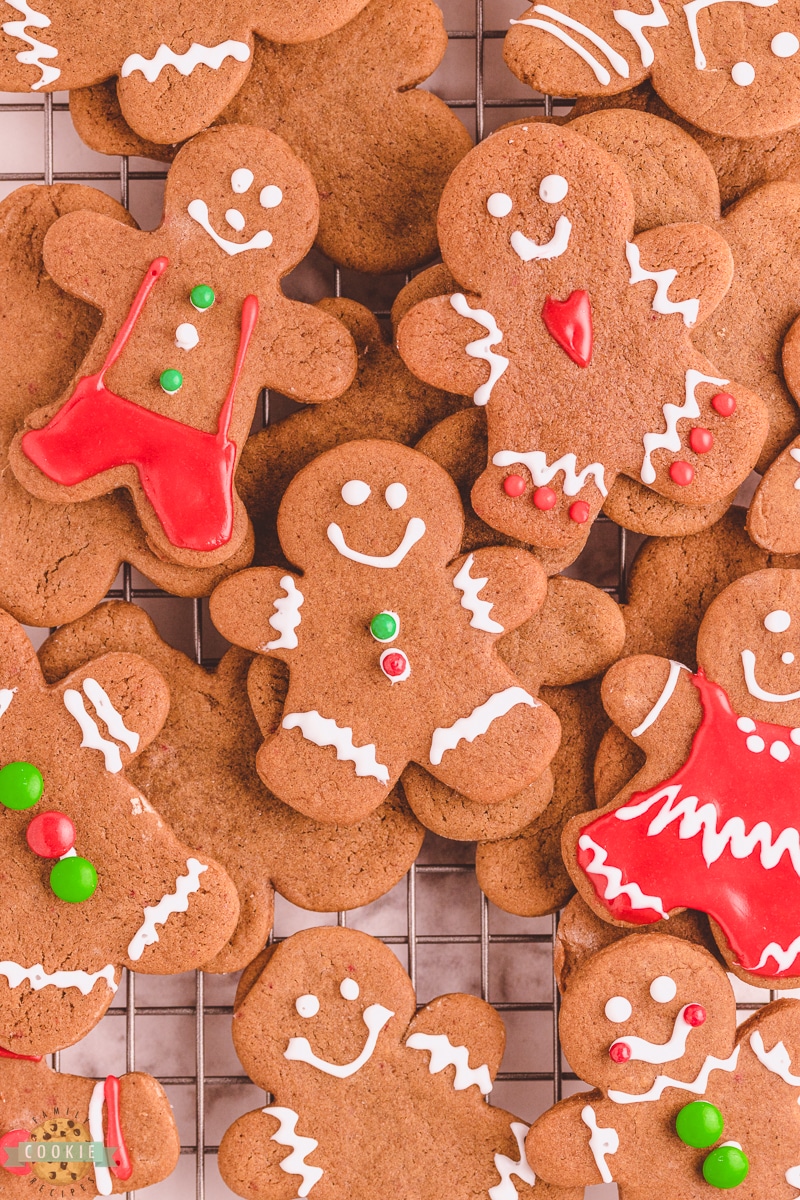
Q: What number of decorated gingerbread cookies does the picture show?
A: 11